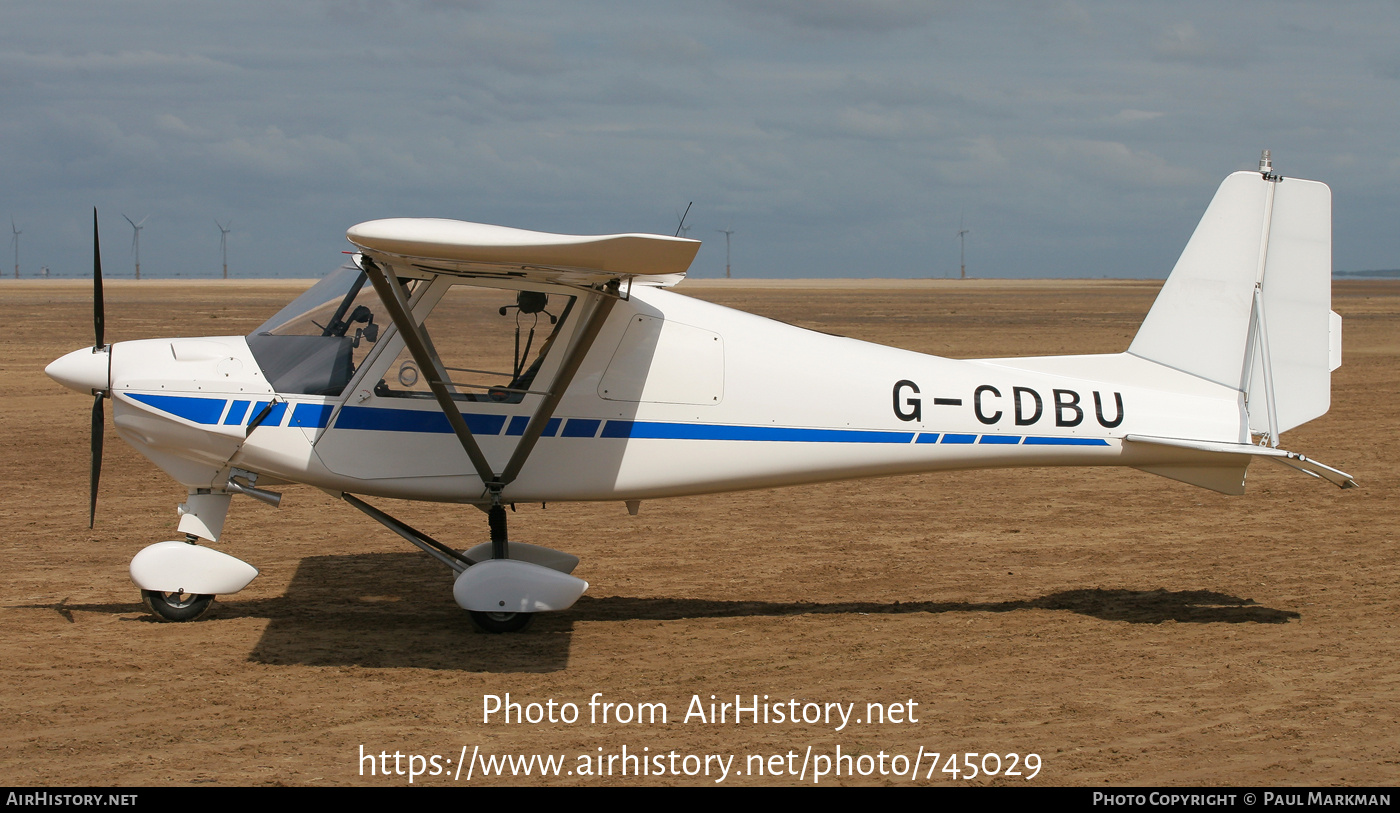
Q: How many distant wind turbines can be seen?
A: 6